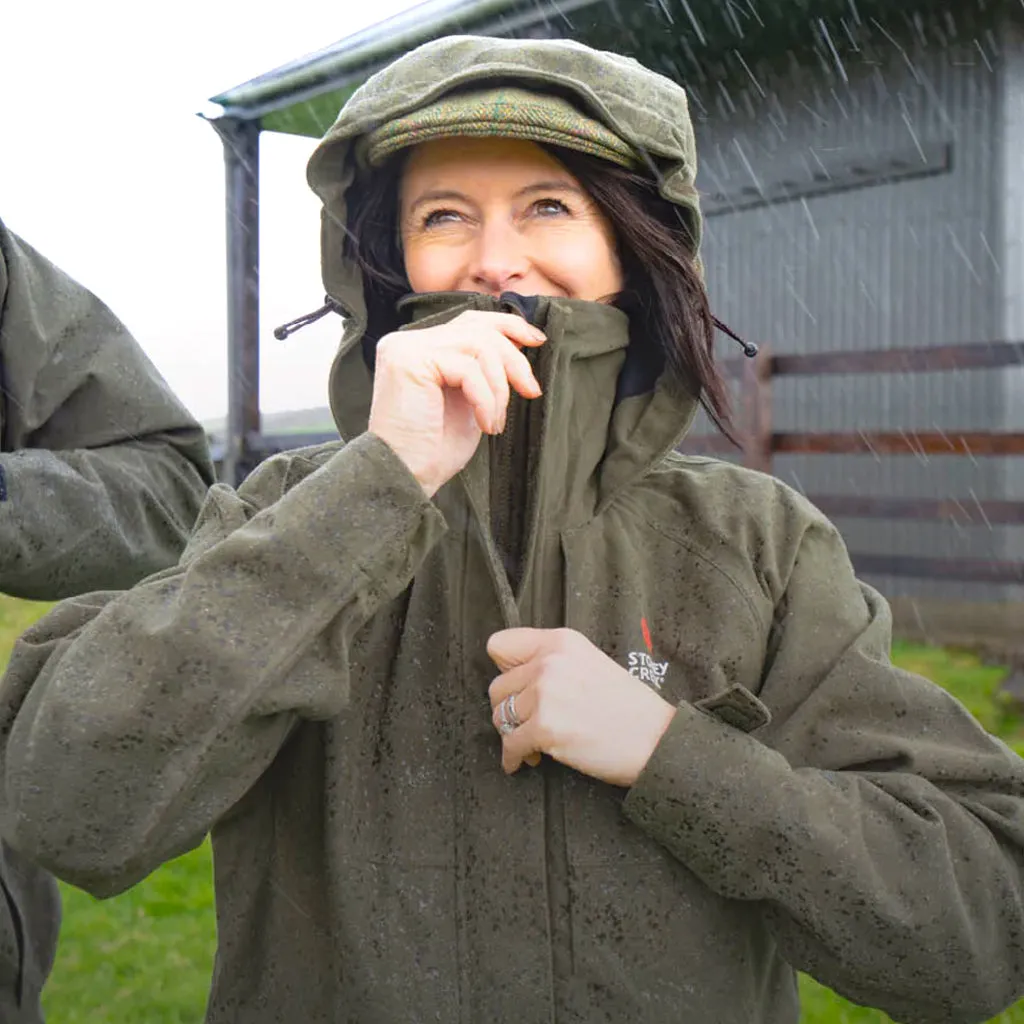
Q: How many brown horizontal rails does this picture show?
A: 4